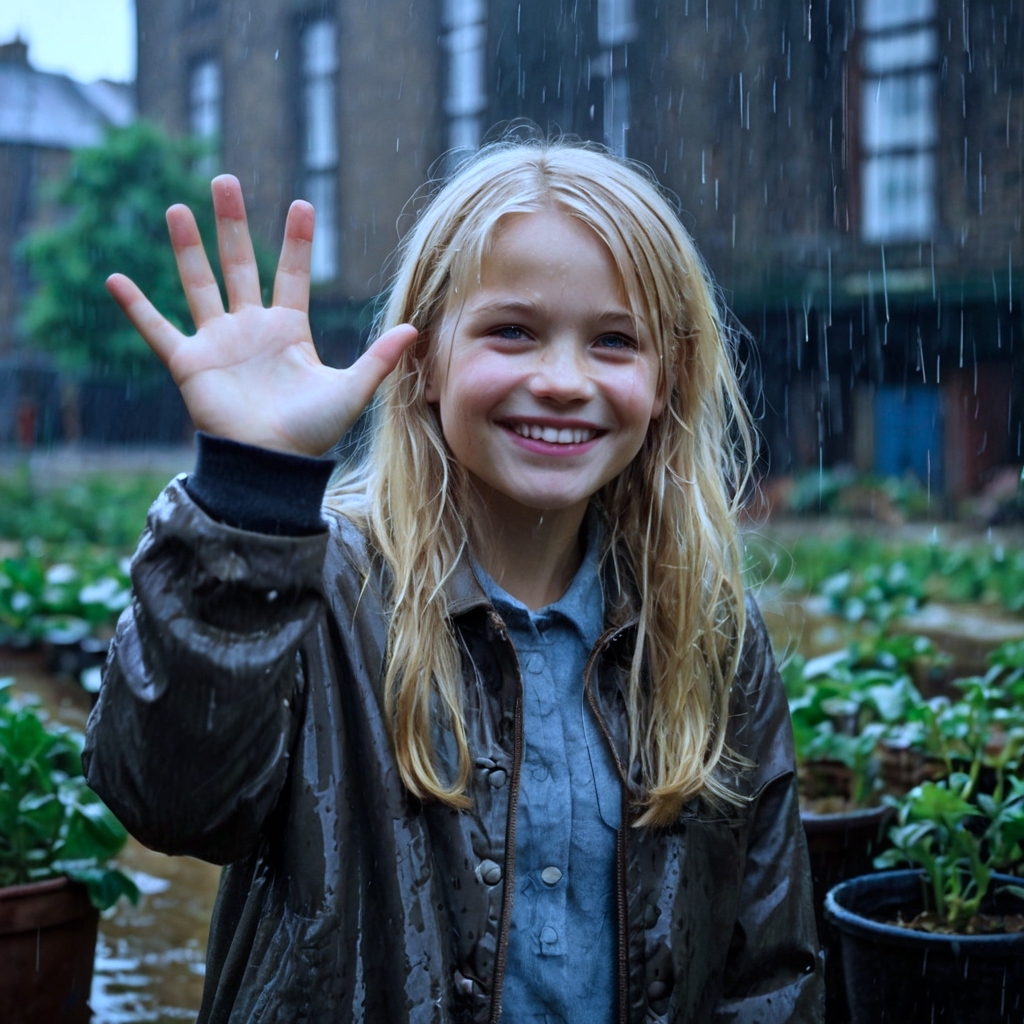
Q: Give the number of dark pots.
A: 2